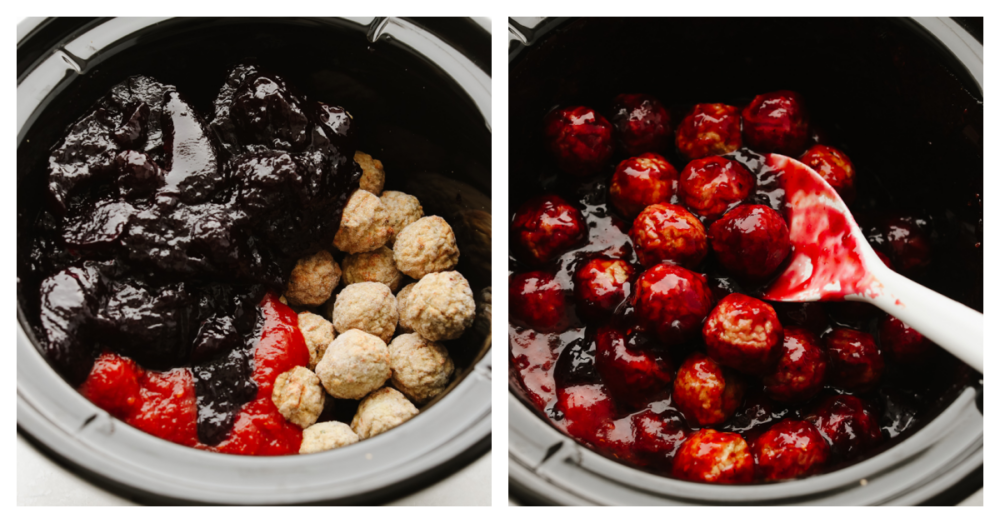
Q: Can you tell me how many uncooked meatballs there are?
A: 15